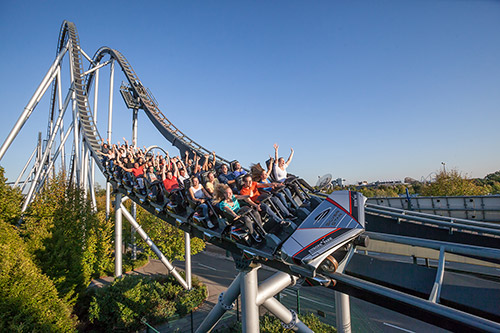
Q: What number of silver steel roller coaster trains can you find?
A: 1